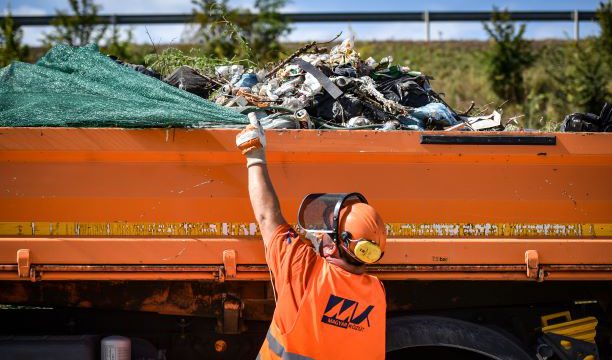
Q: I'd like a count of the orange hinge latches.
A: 3